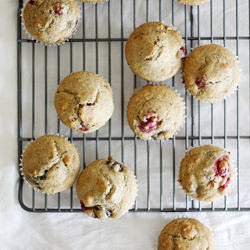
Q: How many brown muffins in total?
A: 11